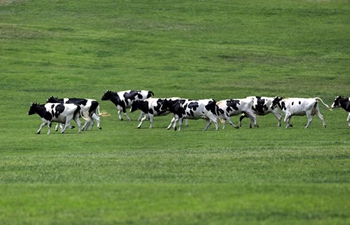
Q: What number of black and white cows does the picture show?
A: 9